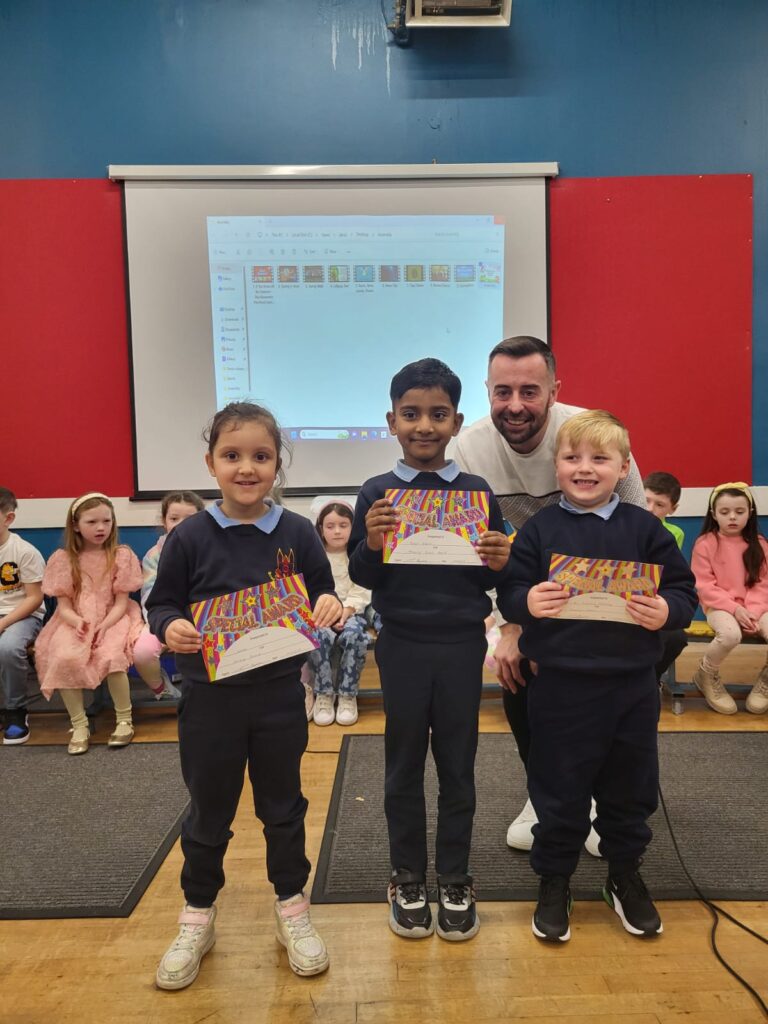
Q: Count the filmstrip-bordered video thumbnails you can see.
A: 9